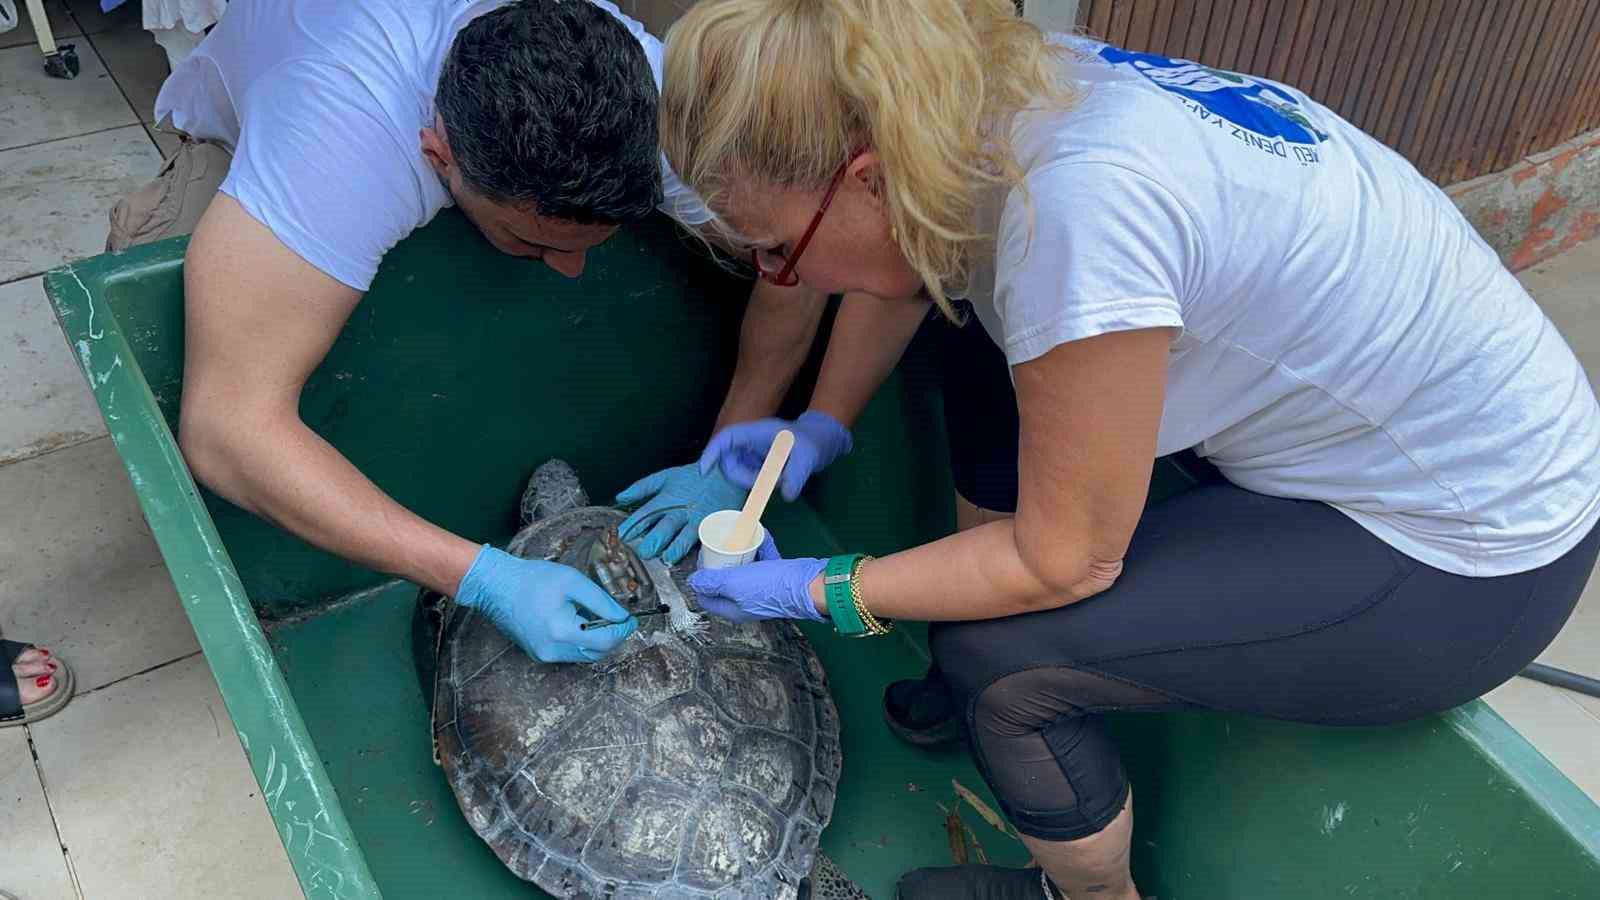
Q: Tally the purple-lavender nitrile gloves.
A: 2